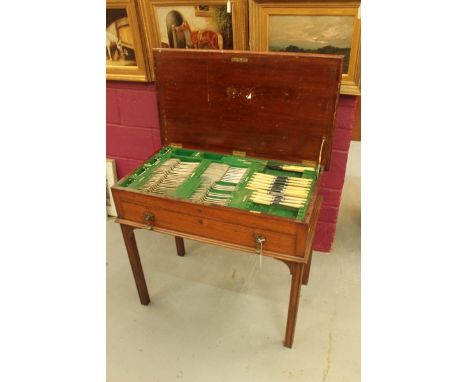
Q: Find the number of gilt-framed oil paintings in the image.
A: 3